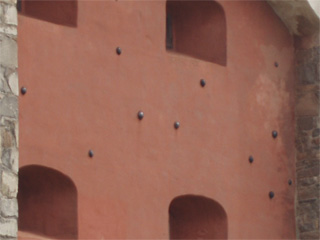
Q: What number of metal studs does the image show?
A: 11